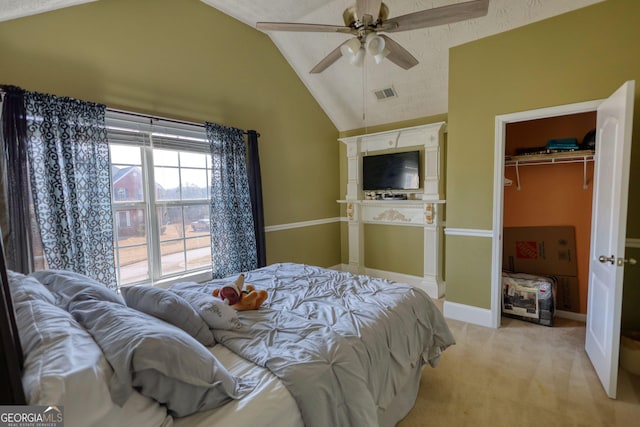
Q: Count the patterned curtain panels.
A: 2